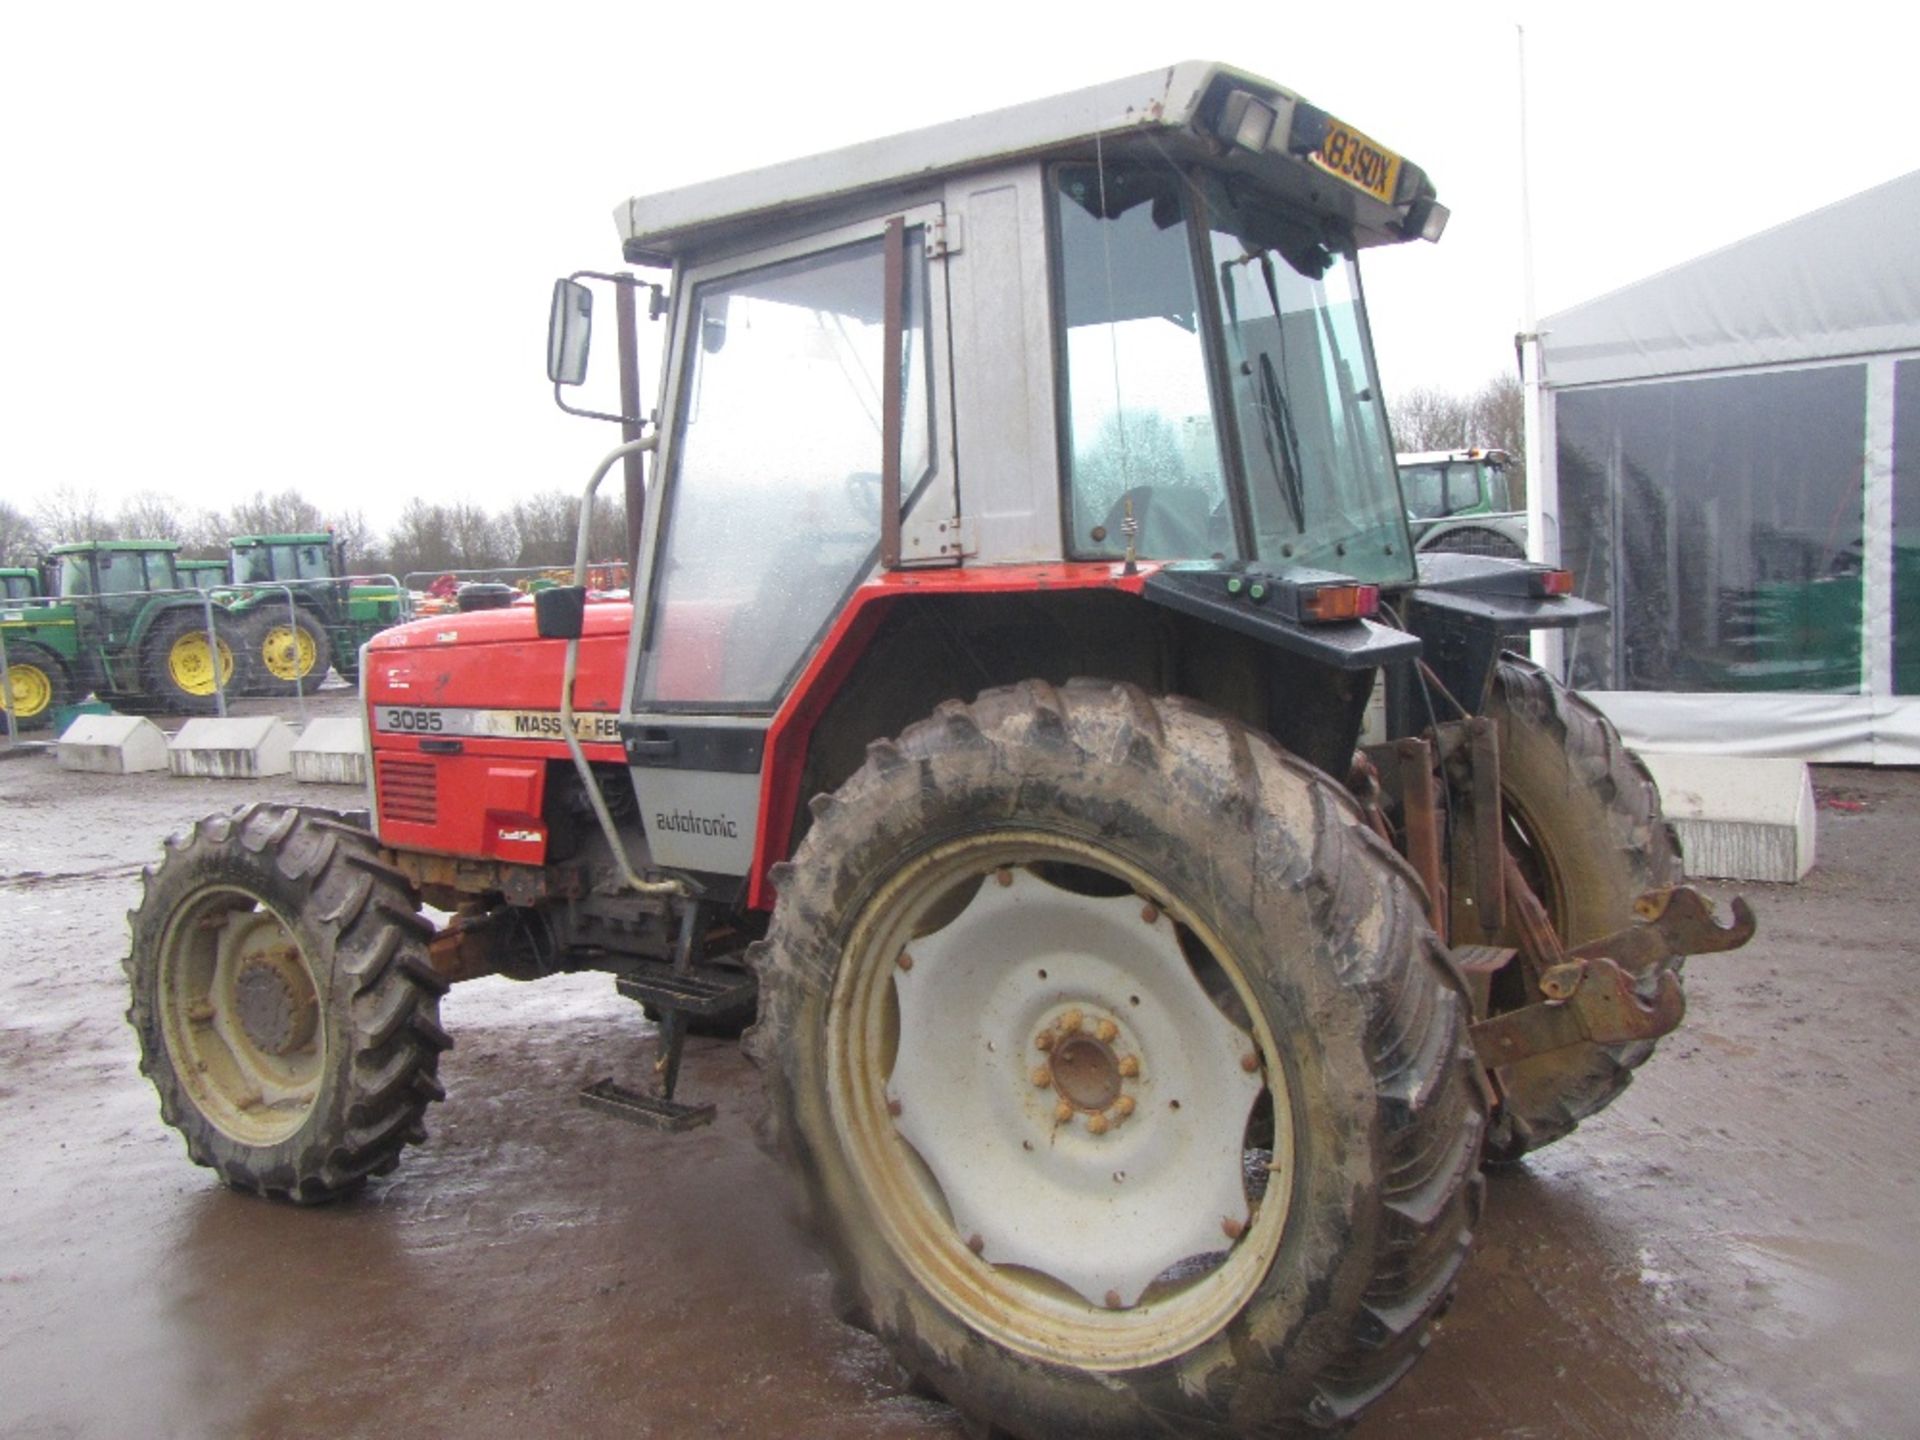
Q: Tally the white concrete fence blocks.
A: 4